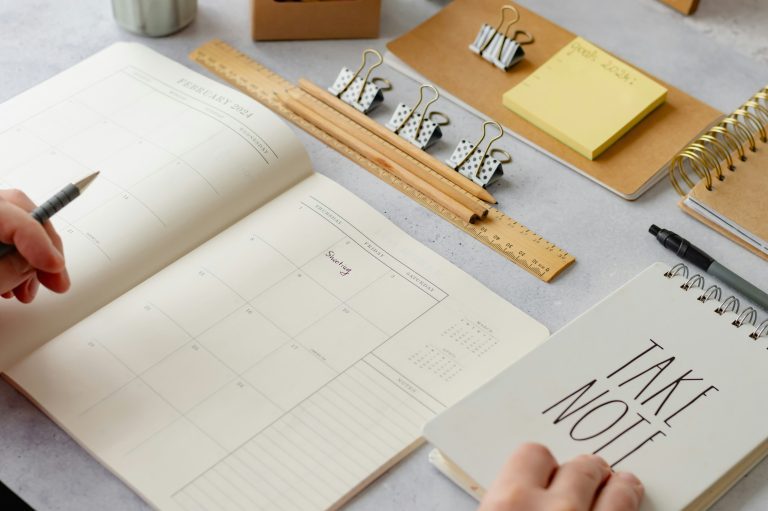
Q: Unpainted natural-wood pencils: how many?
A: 3